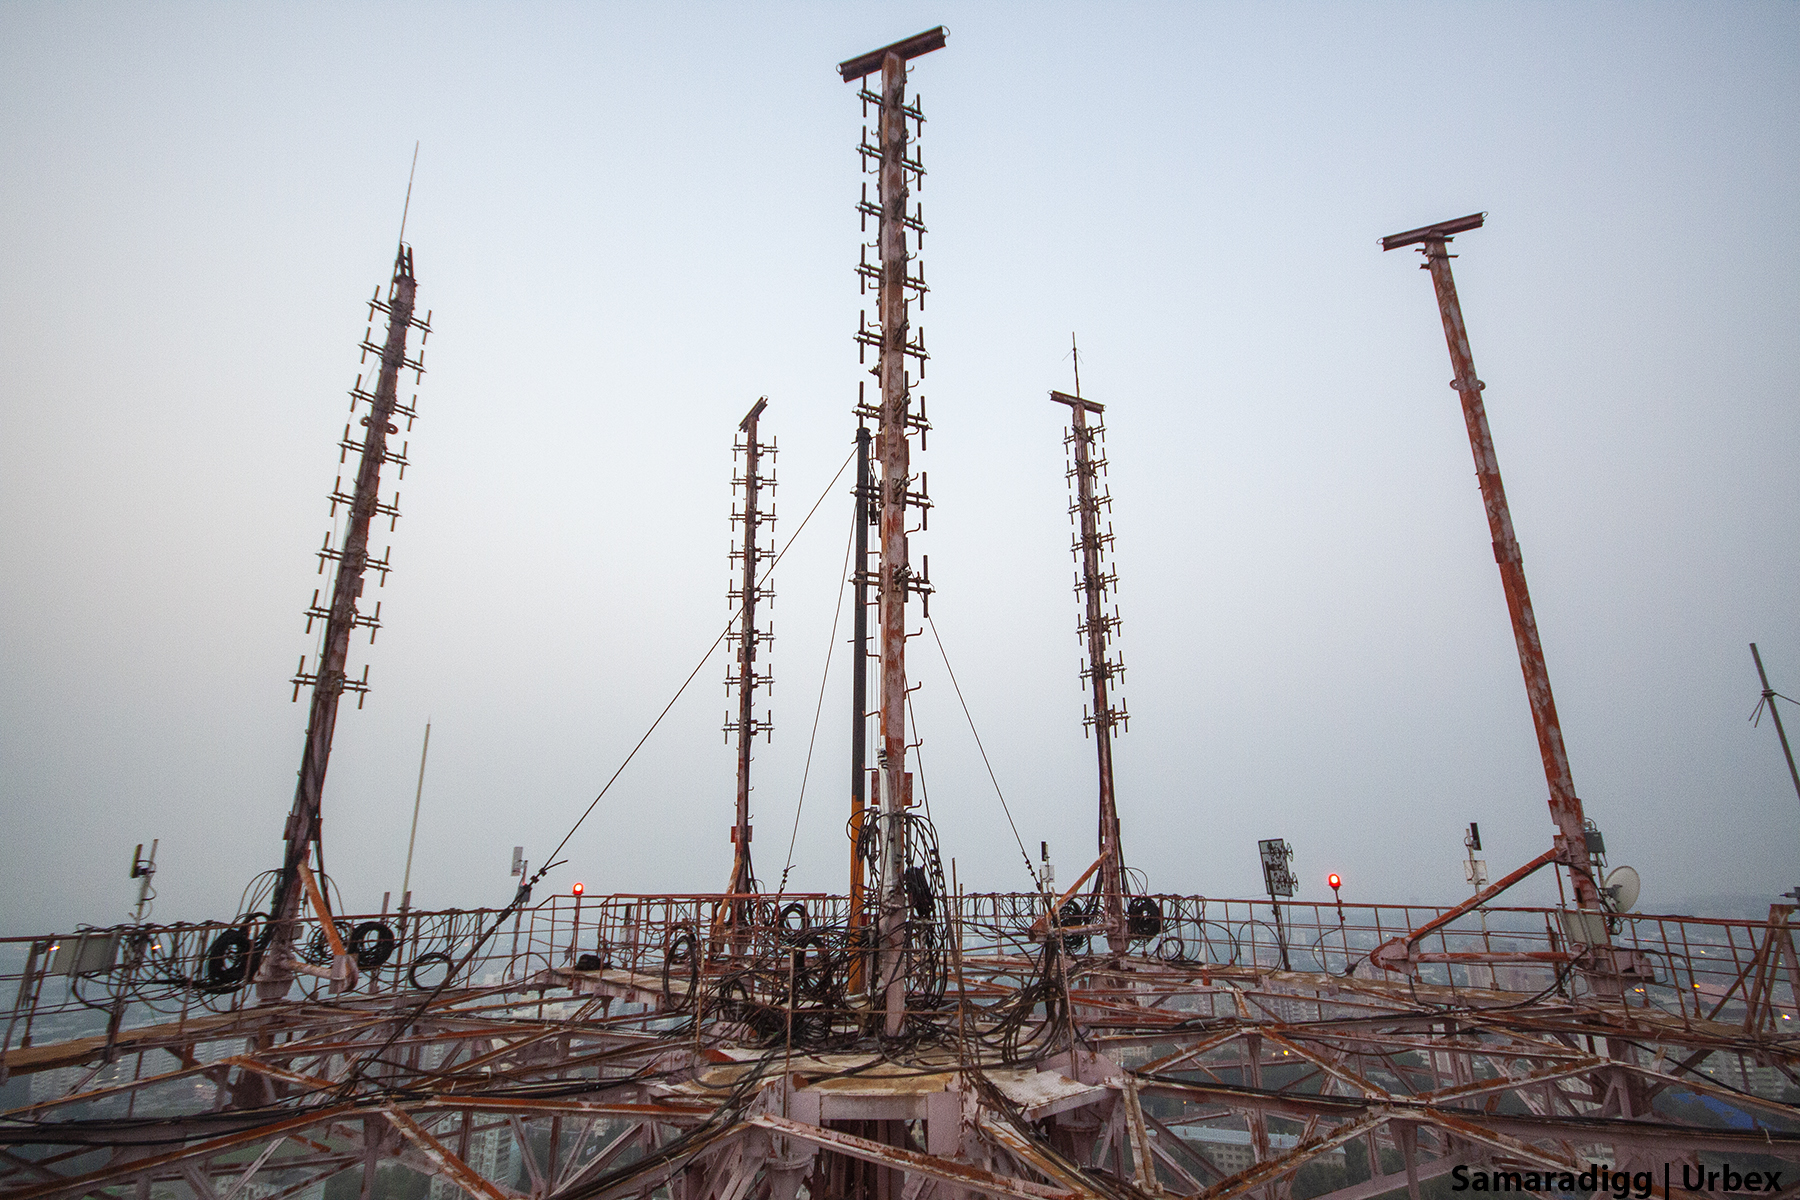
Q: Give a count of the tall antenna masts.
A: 5